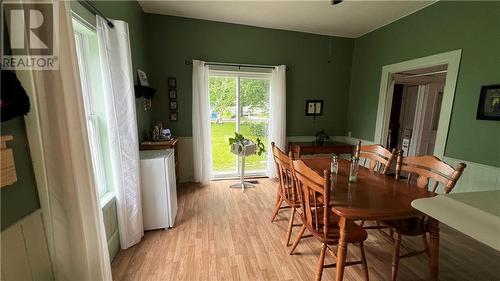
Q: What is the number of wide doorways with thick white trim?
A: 1